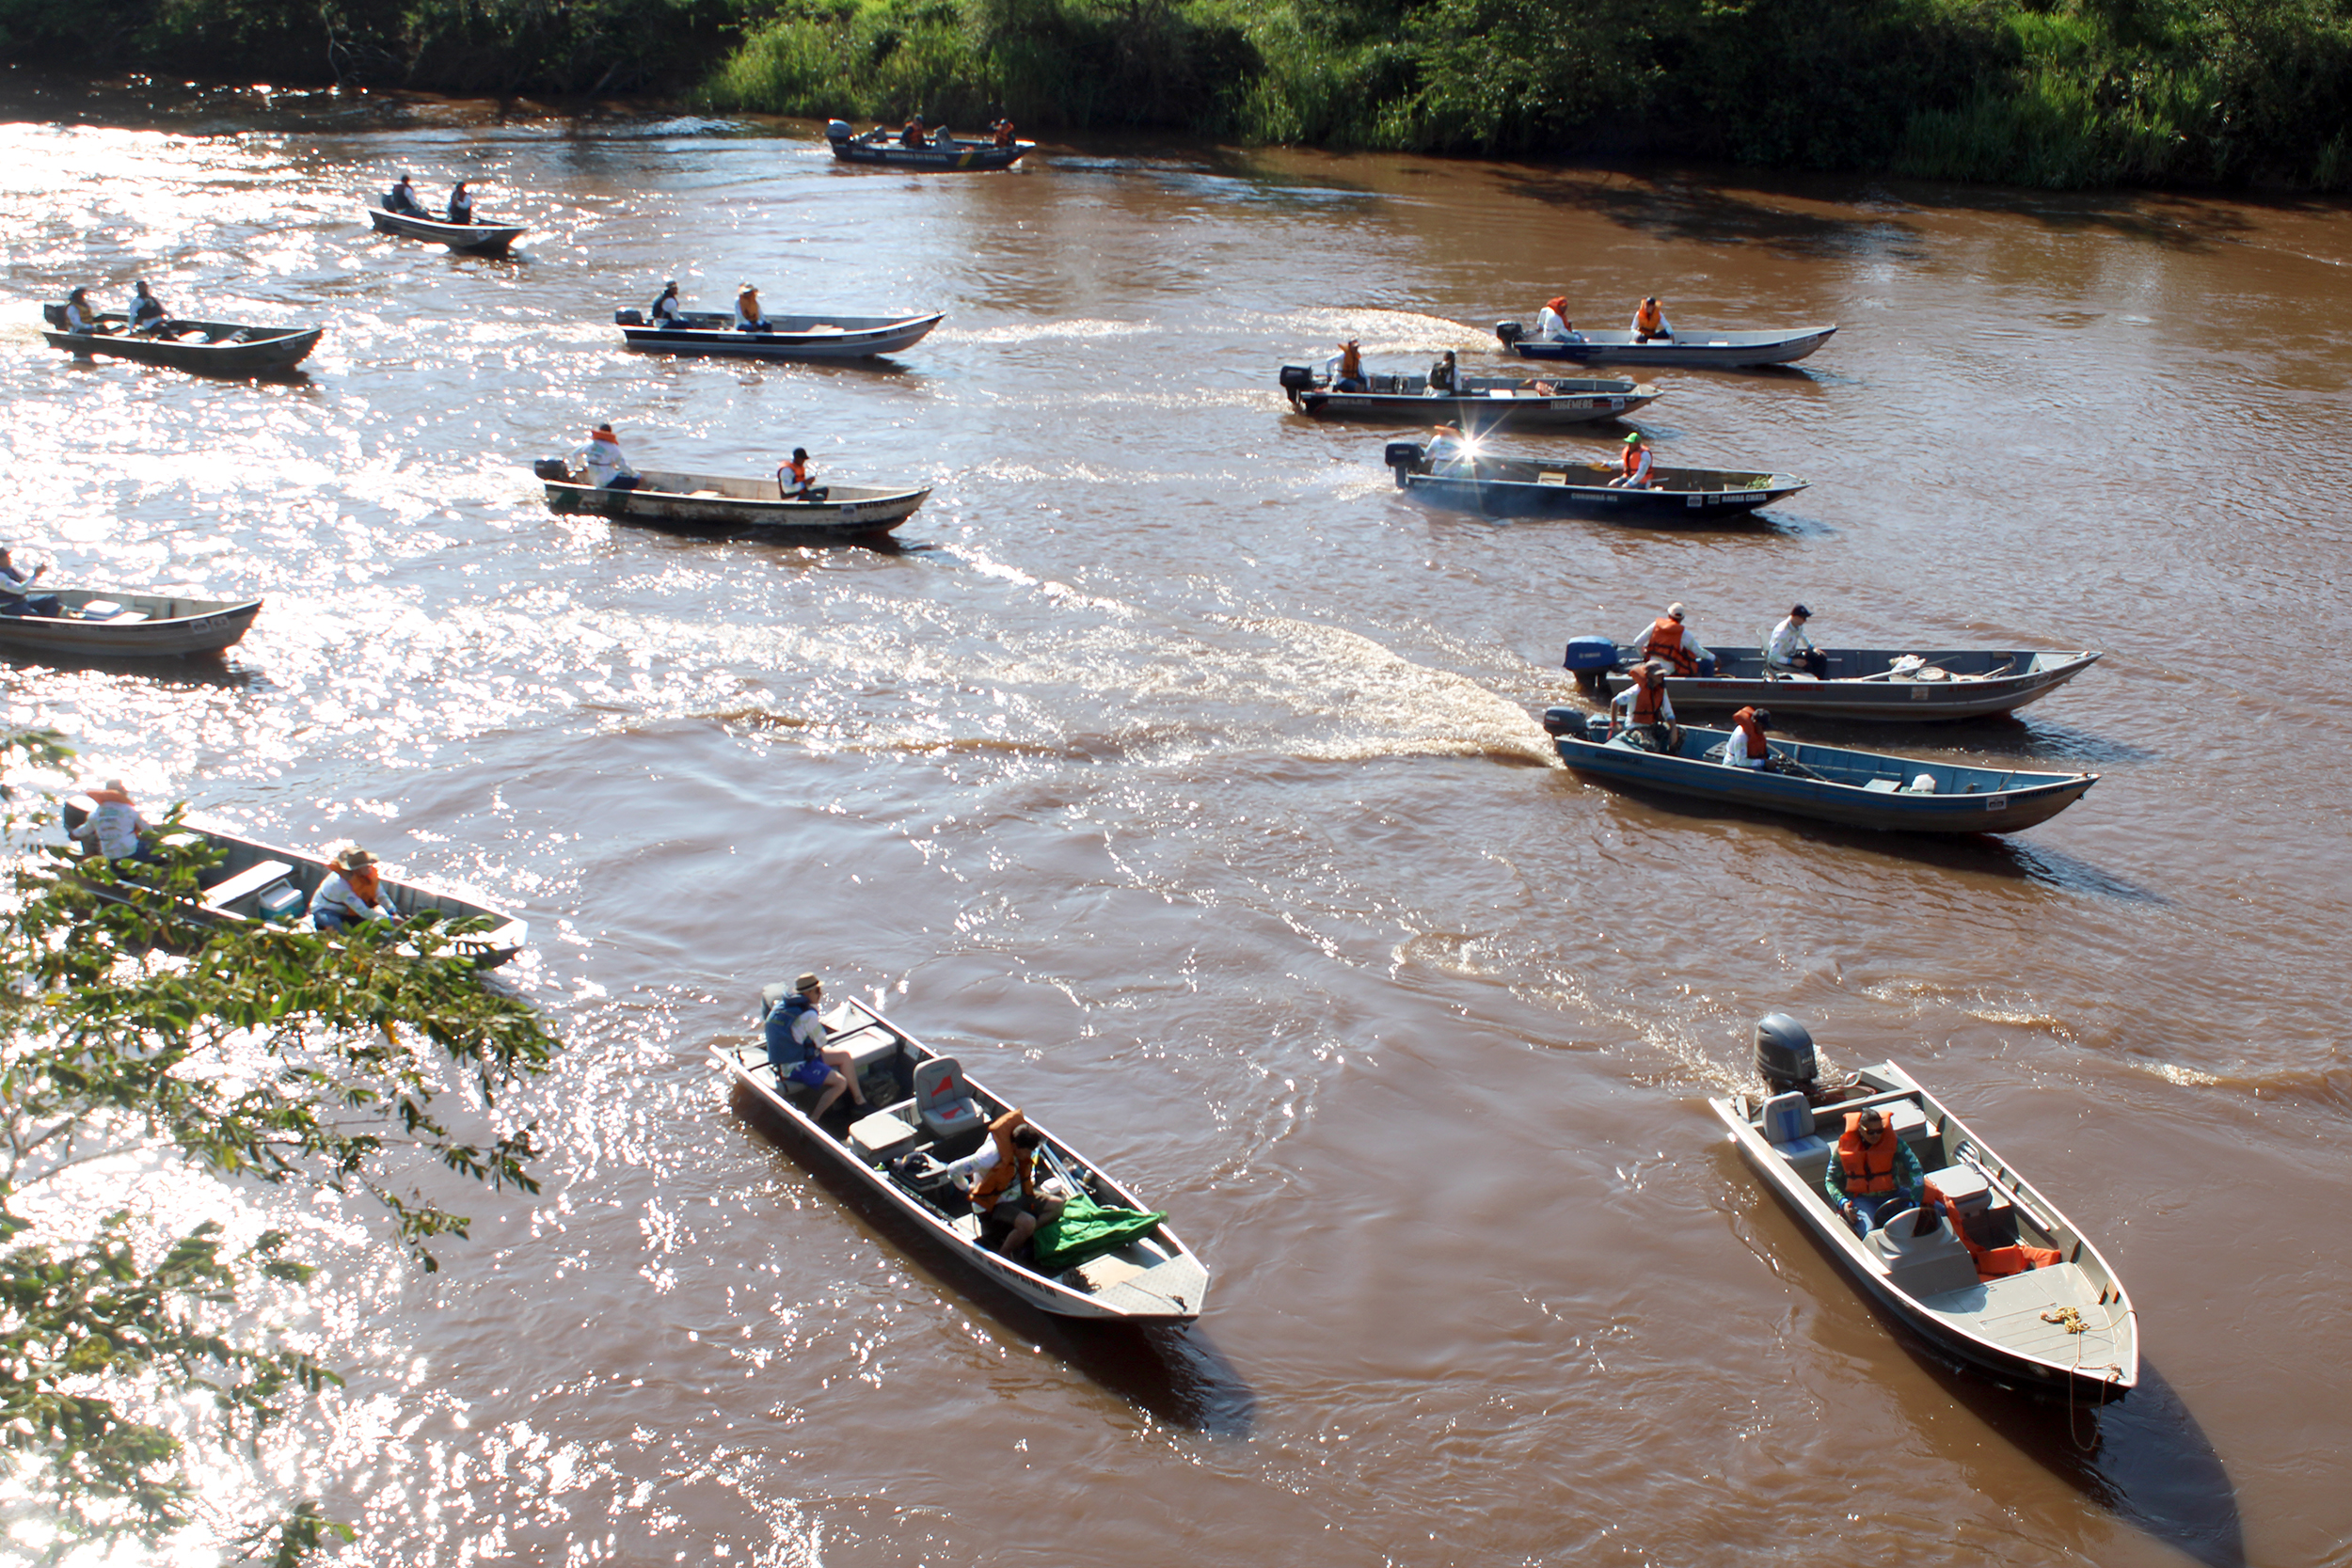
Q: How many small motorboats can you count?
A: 14